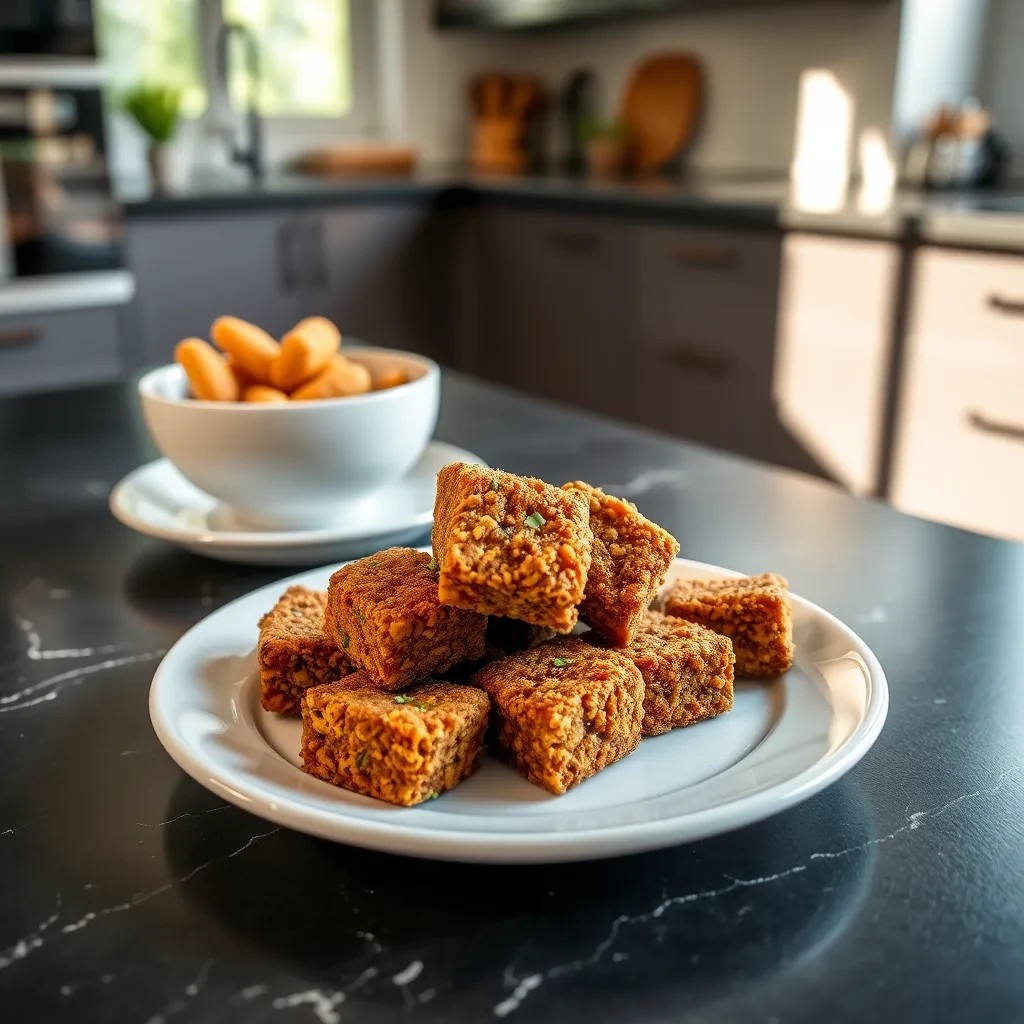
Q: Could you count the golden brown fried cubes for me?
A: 8